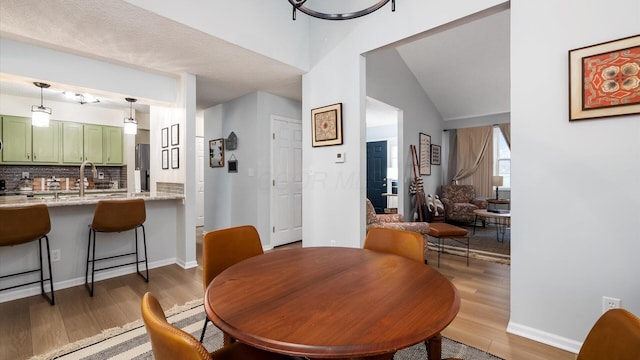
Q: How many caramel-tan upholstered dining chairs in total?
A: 4